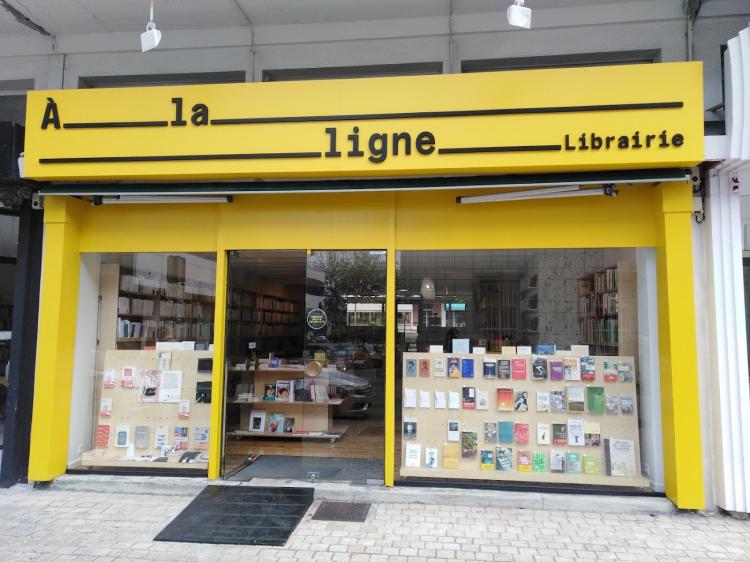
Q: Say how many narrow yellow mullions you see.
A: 2